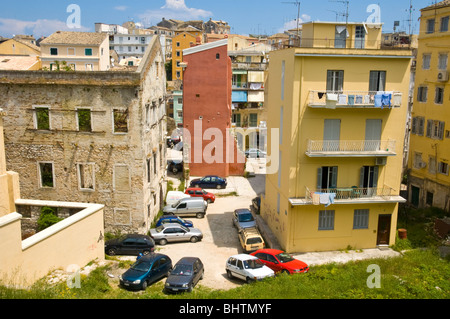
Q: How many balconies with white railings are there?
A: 3